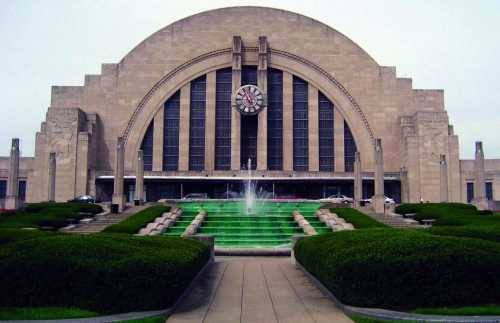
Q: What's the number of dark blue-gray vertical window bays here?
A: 9